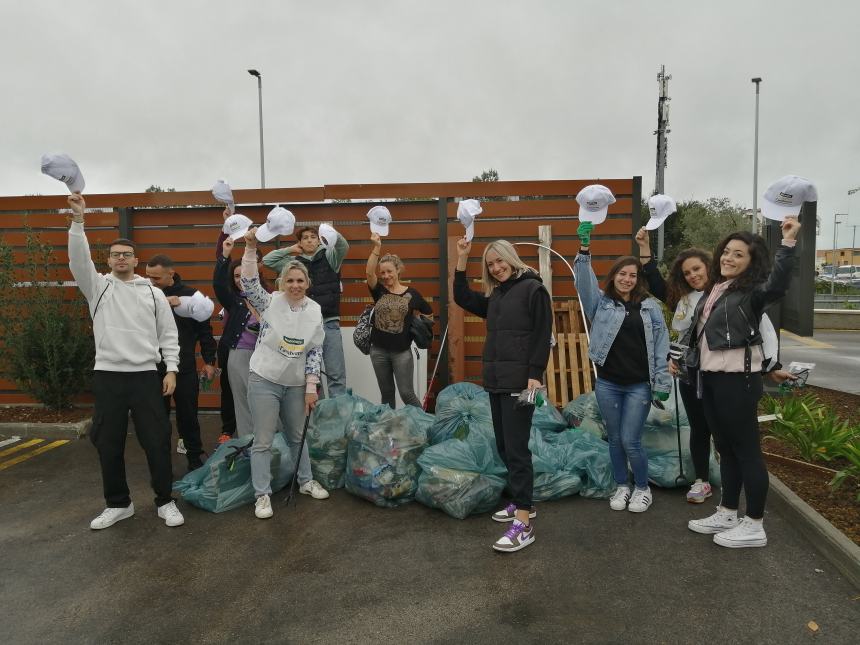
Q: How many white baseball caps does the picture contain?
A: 11